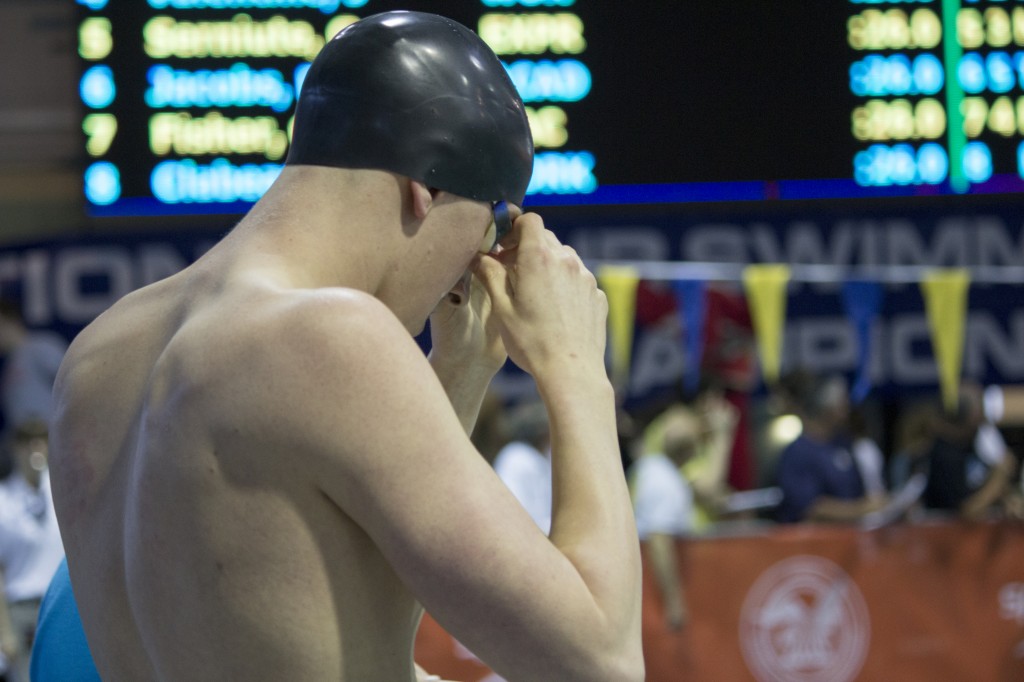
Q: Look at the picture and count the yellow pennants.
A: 3